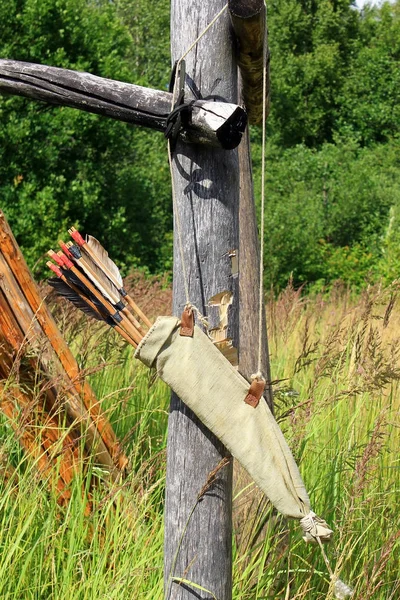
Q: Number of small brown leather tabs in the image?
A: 2